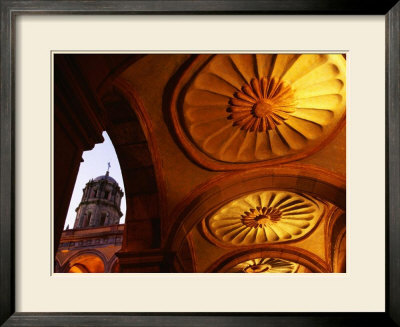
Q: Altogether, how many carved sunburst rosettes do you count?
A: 3